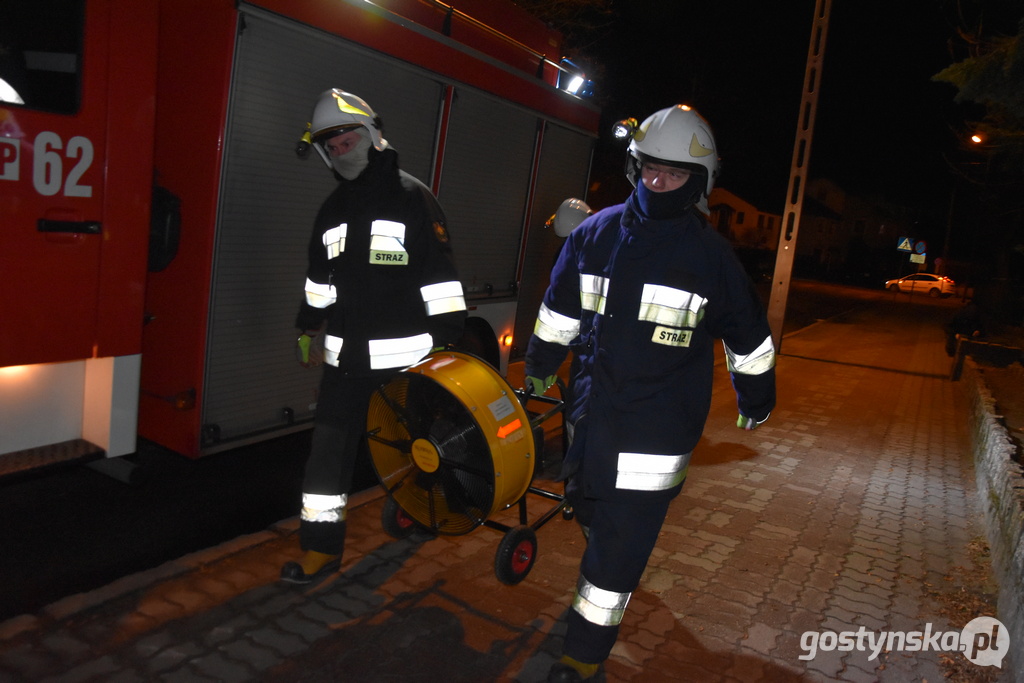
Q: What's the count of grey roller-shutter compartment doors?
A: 3